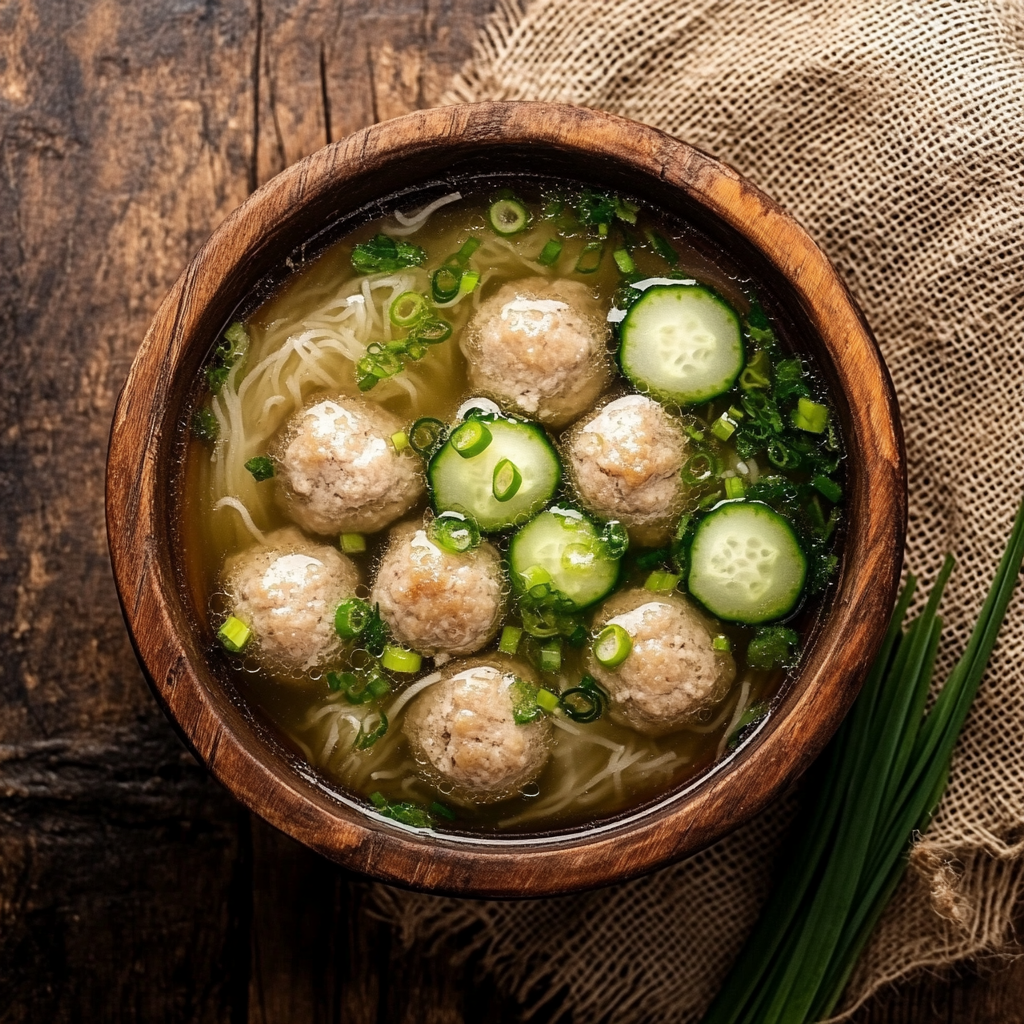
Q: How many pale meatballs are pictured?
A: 7